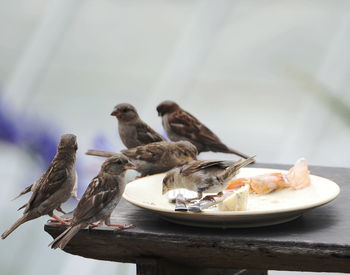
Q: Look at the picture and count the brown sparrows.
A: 6